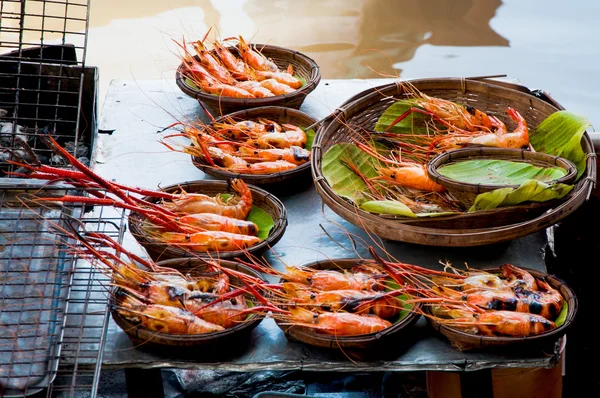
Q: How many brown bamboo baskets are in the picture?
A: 8